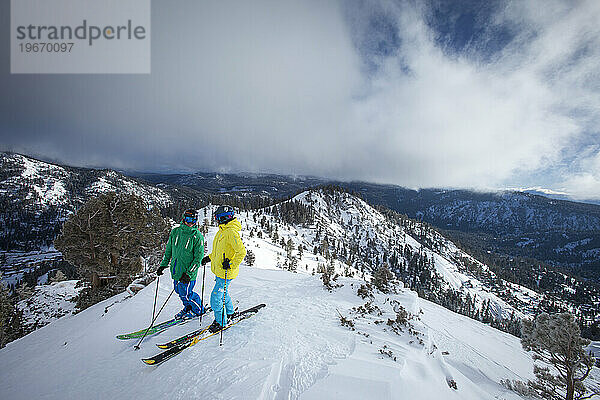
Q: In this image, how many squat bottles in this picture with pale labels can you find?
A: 0